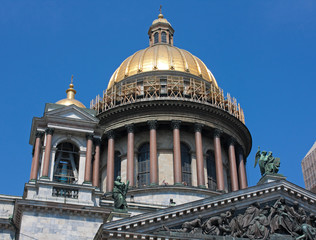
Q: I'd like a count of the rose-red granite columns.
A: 12